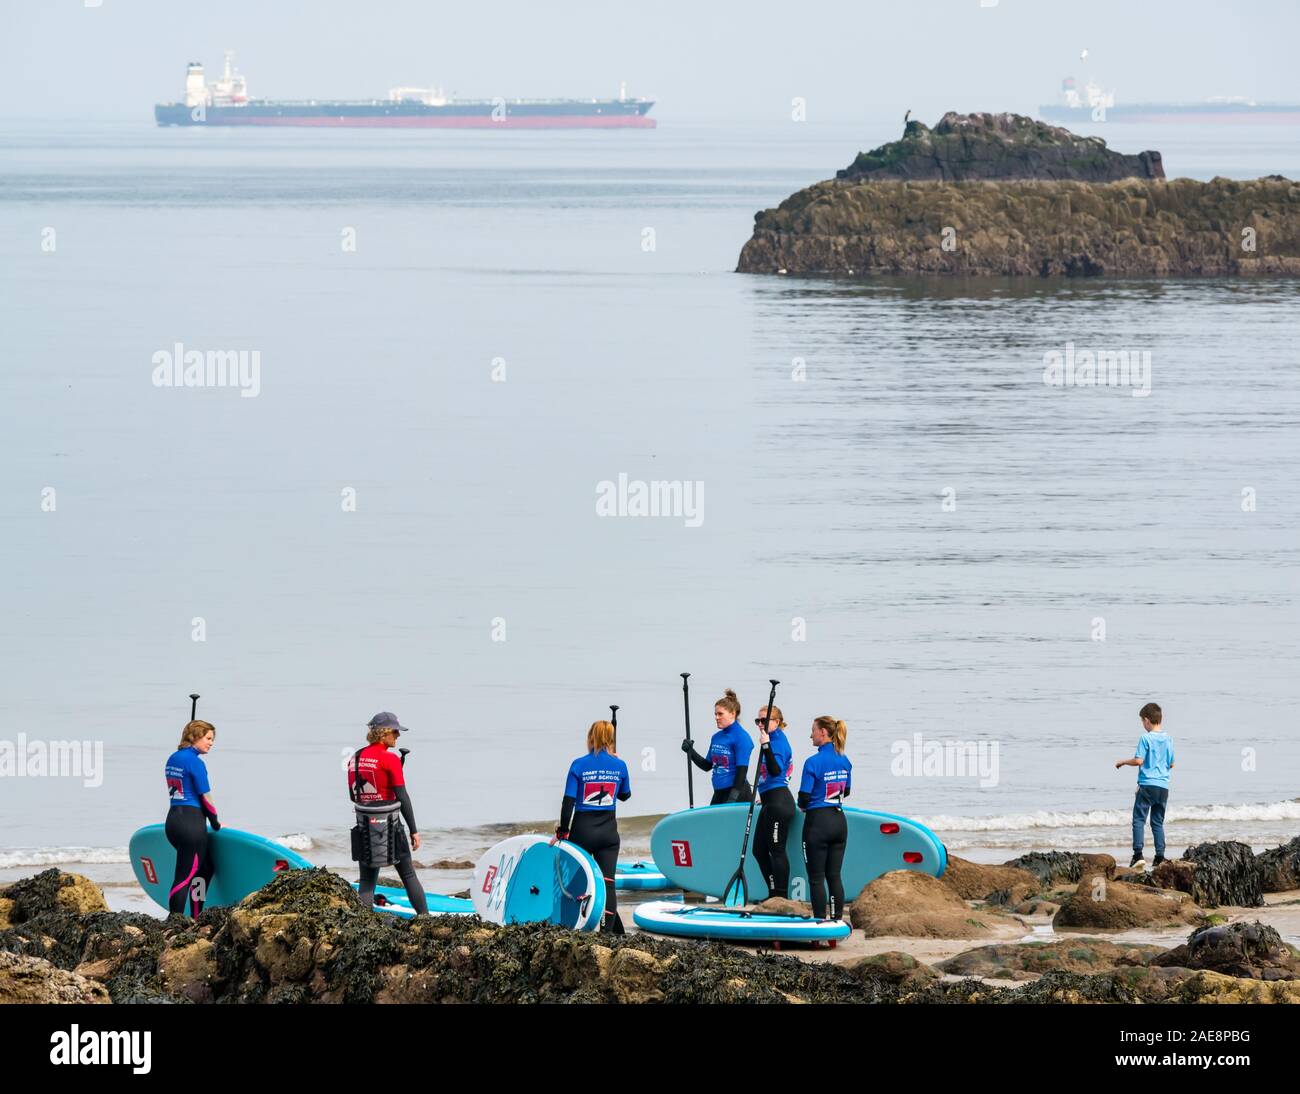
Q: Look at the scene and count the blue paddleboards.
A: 6